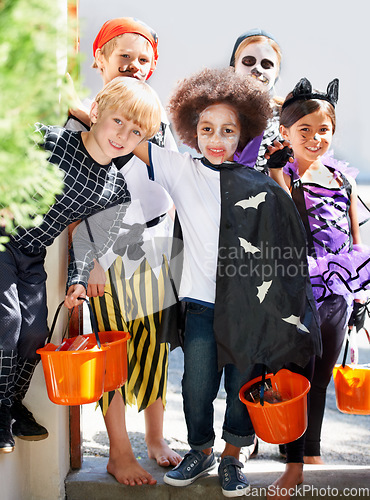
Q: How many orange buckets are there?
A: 4